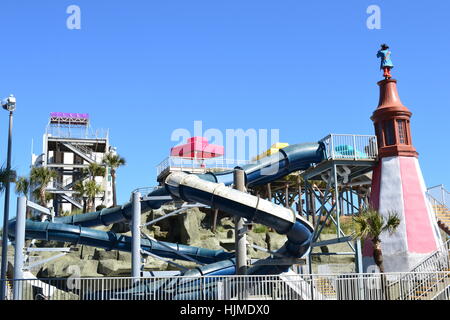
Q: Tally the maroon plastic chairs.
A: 0